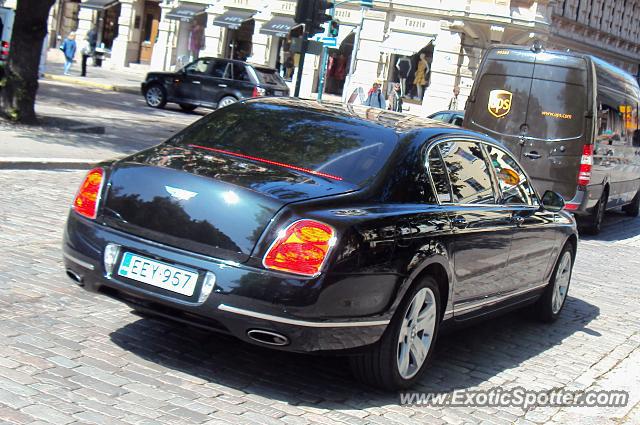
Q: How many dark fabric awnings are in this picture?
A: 4